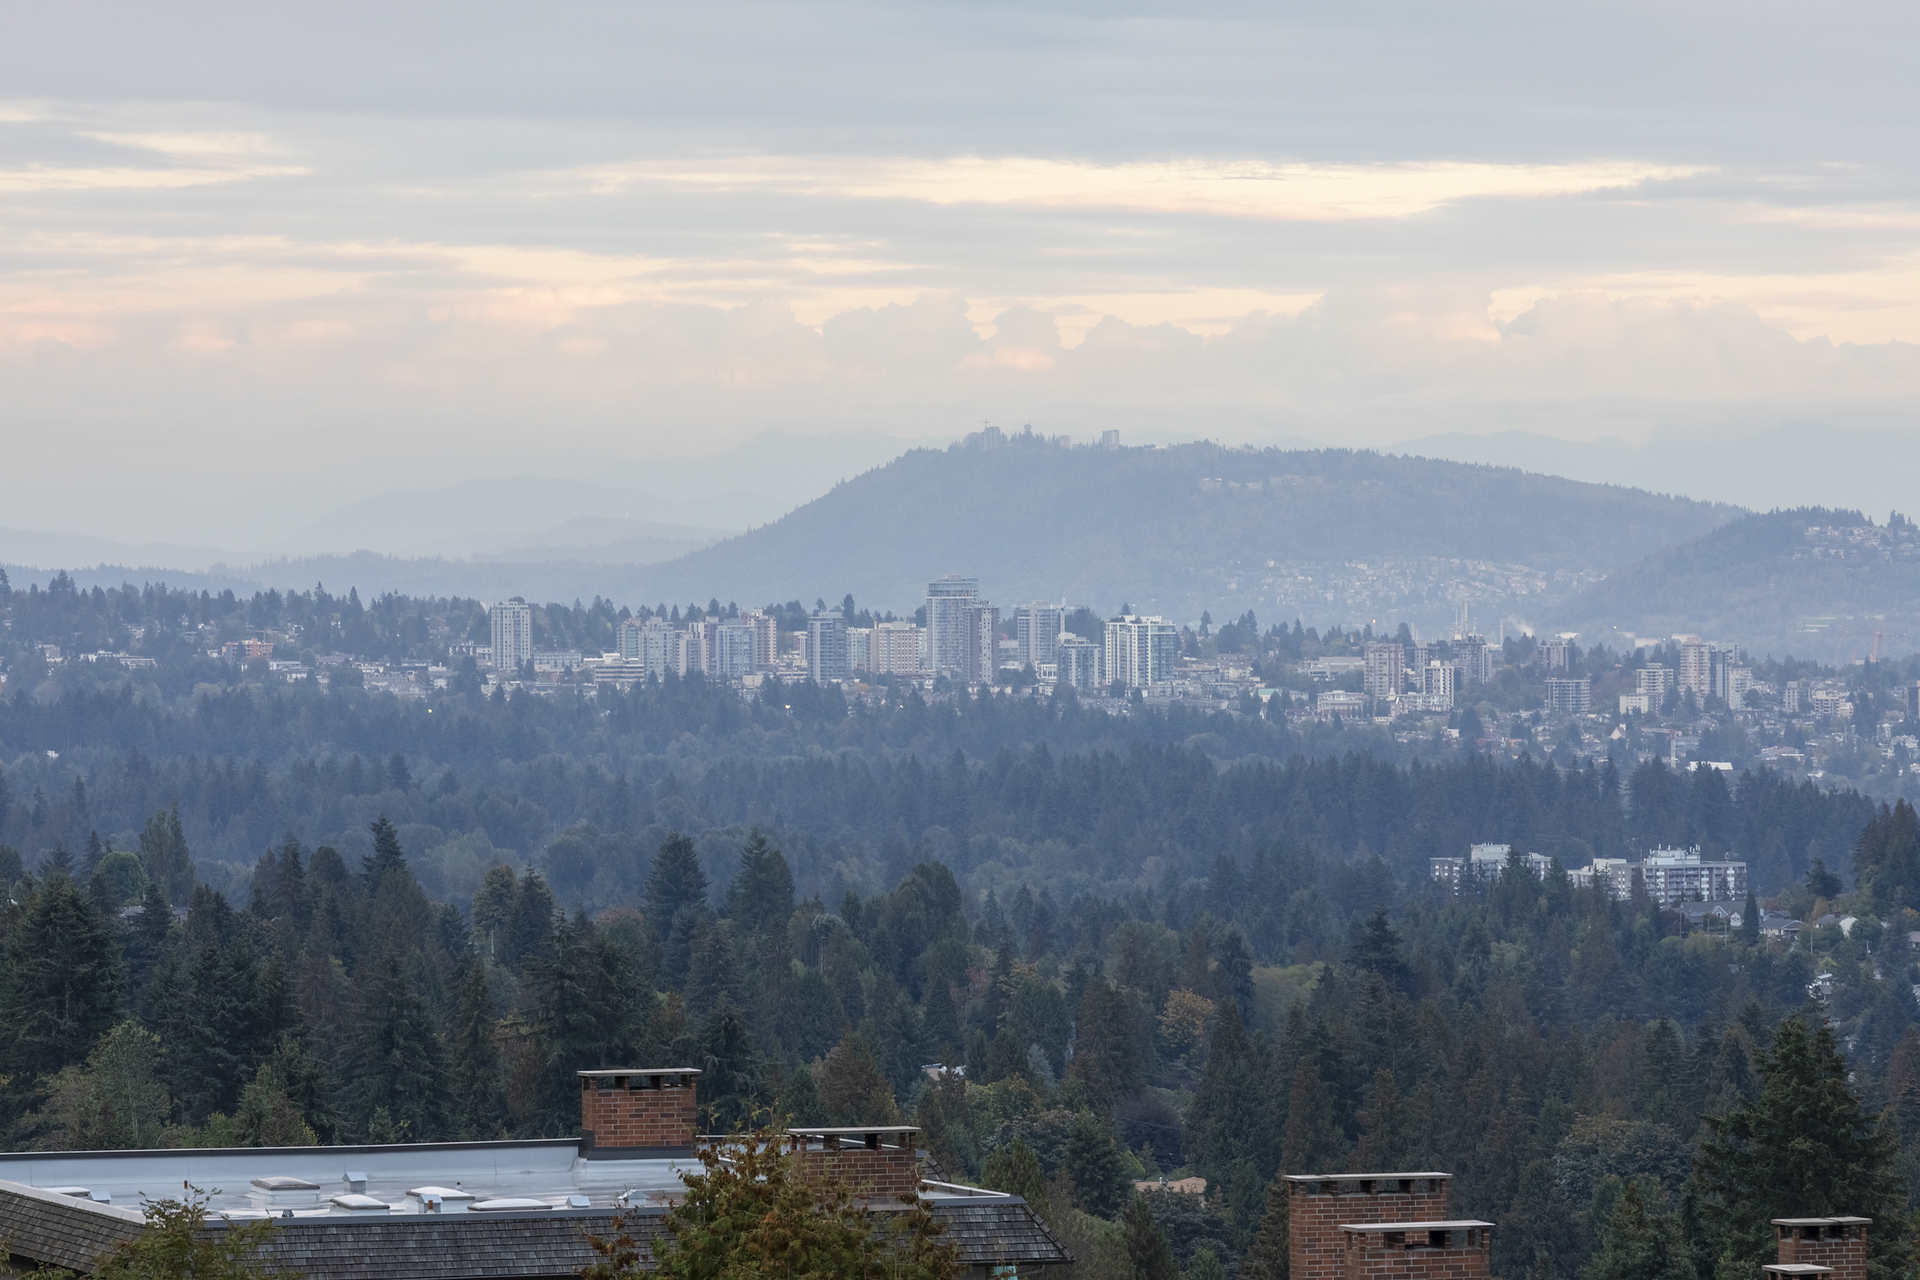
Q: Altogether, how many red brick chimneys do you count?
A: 6